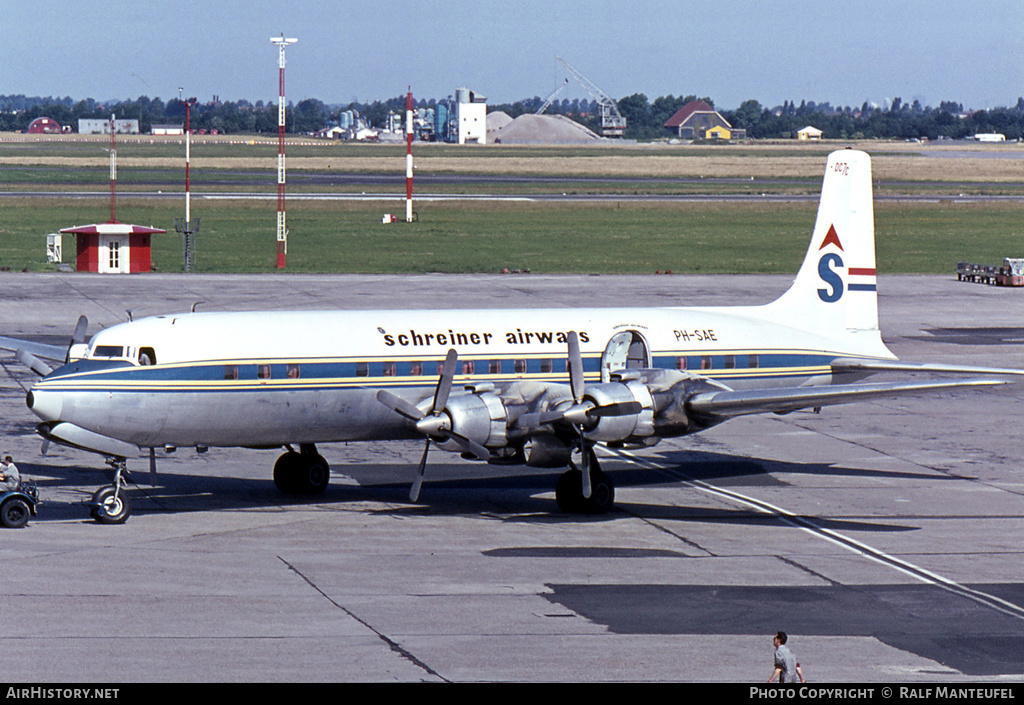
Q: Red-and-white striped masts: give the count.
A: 4